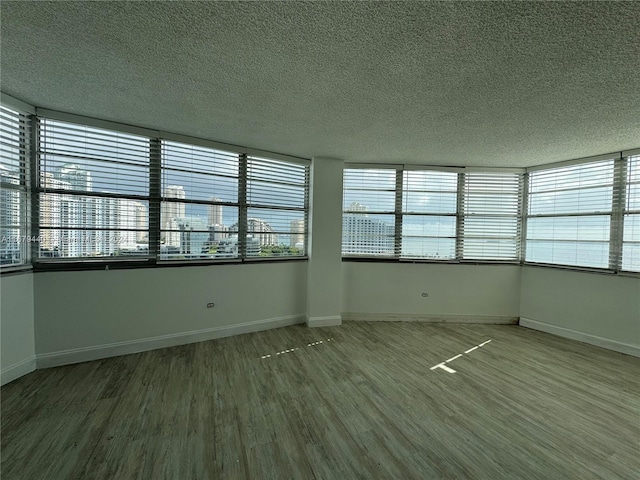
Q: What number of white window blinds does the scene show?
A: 9